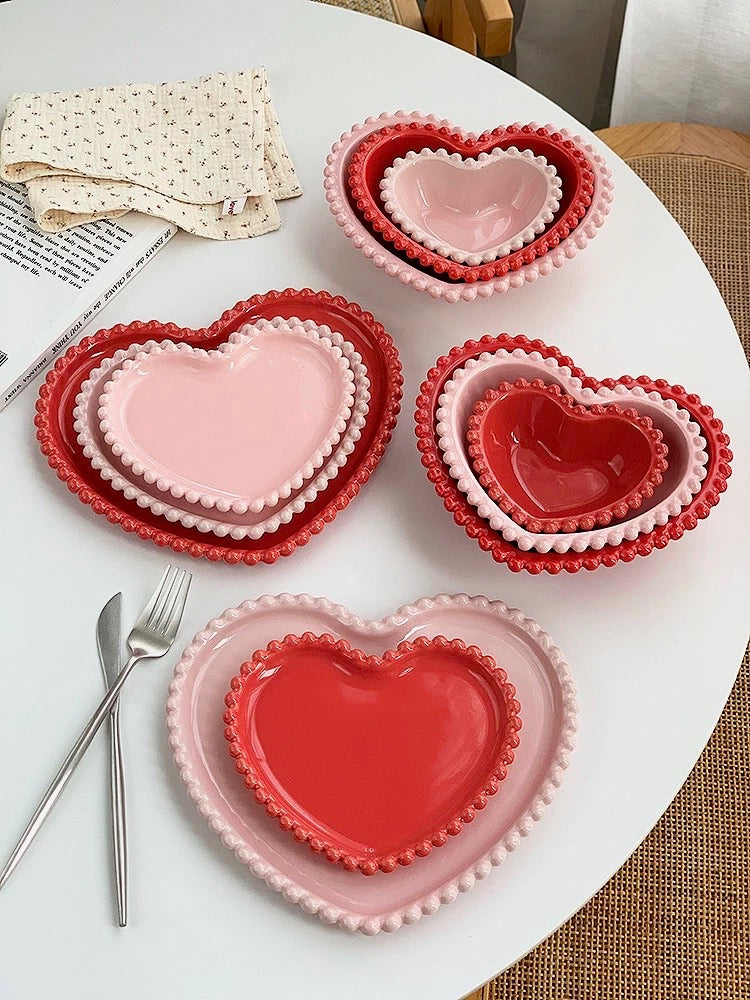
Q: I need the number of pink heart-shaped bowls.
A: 3